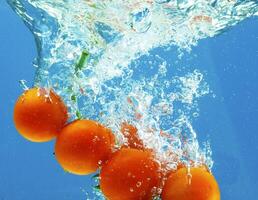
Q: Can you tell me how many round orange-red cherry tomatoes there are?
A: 4